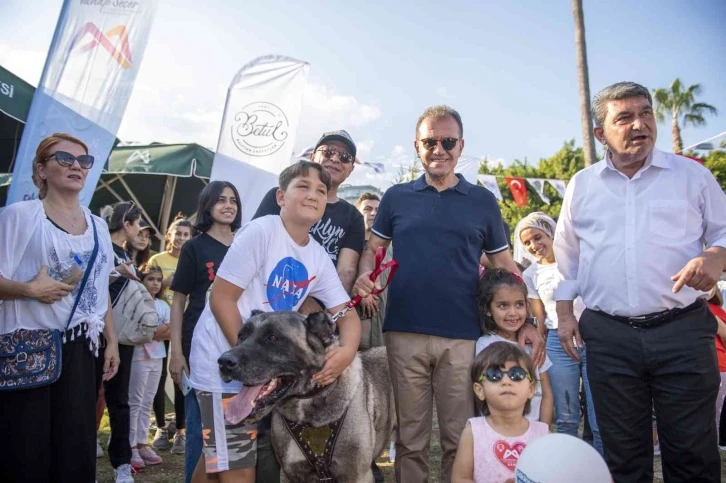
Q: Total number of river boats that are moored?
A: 0